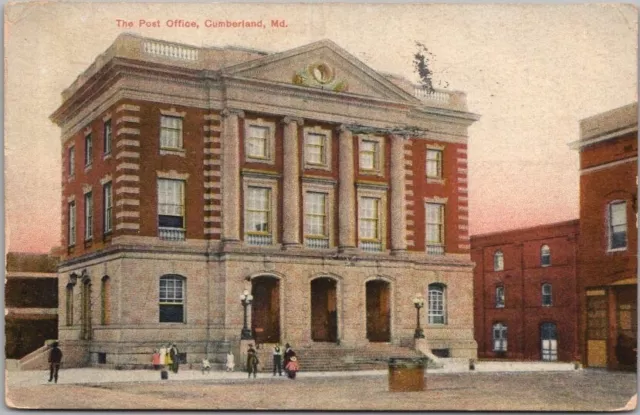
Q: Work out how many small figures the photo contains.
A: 11